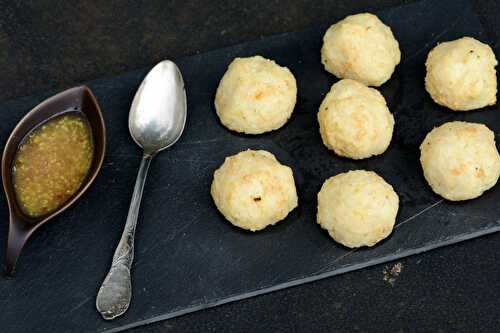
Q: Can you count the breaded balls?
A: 7